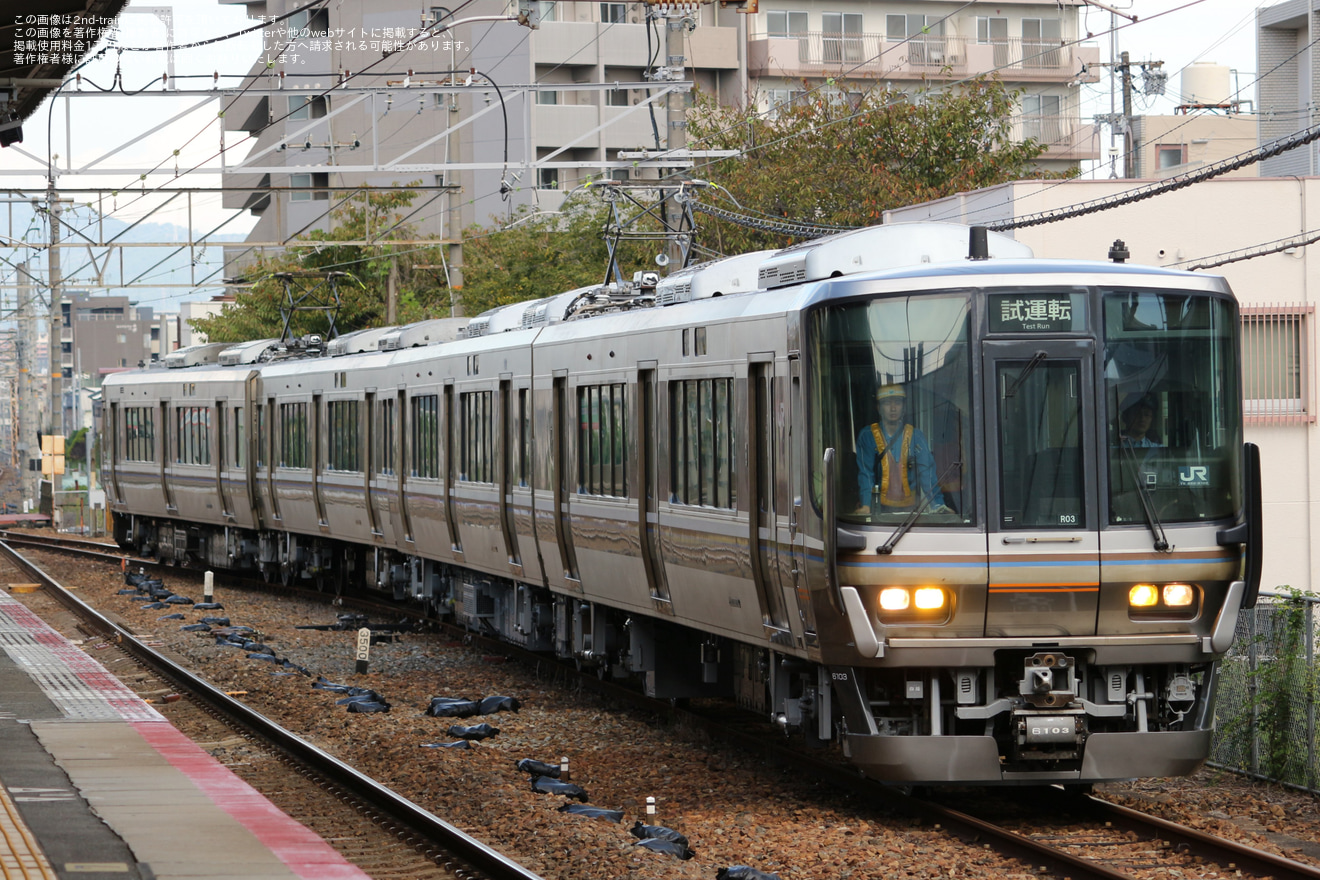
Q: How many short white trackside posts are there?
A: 4